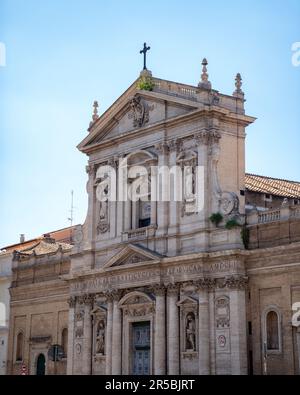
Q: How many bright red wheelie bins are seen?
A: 0